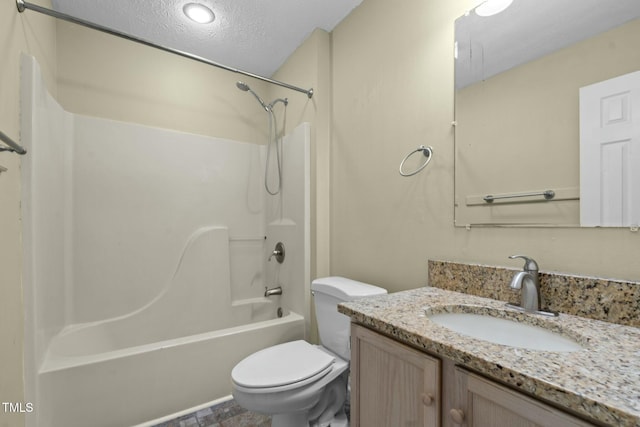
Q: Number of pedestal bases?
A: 1